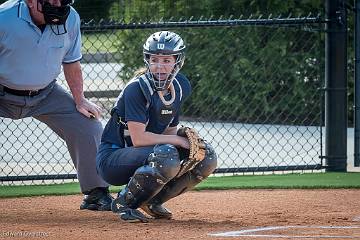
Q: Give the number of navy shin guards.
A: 2